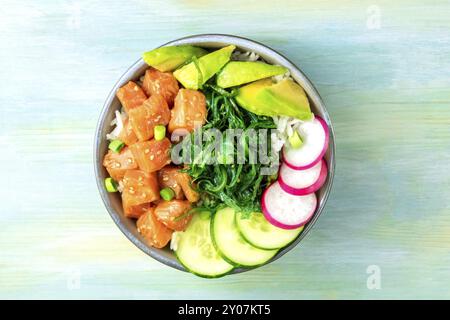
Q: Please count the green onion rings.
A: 5